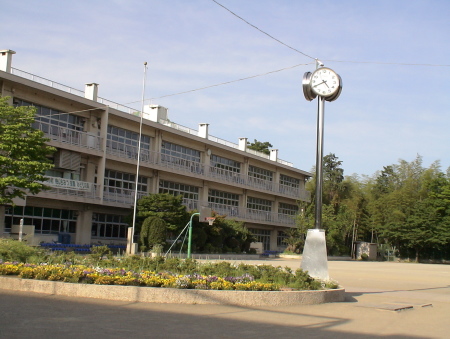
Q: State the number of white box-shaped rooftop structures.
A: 6